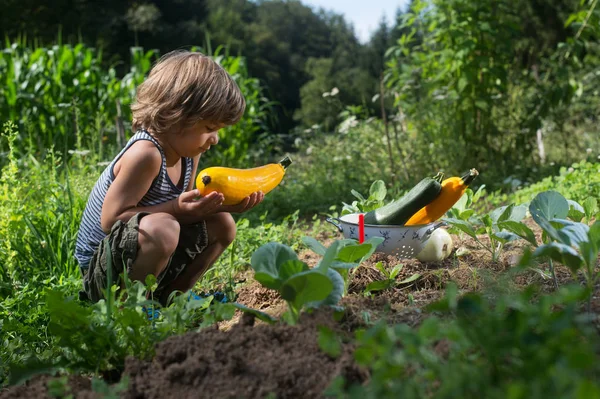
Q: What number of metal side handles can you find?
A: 2